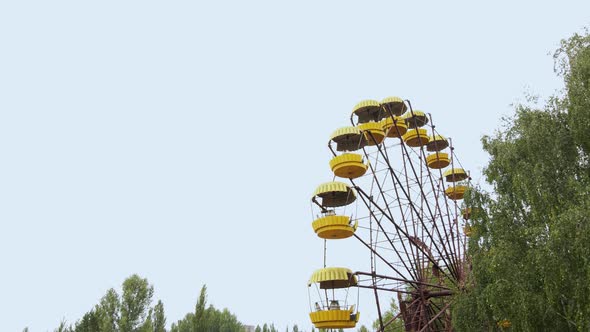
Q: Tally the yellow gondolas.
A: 9